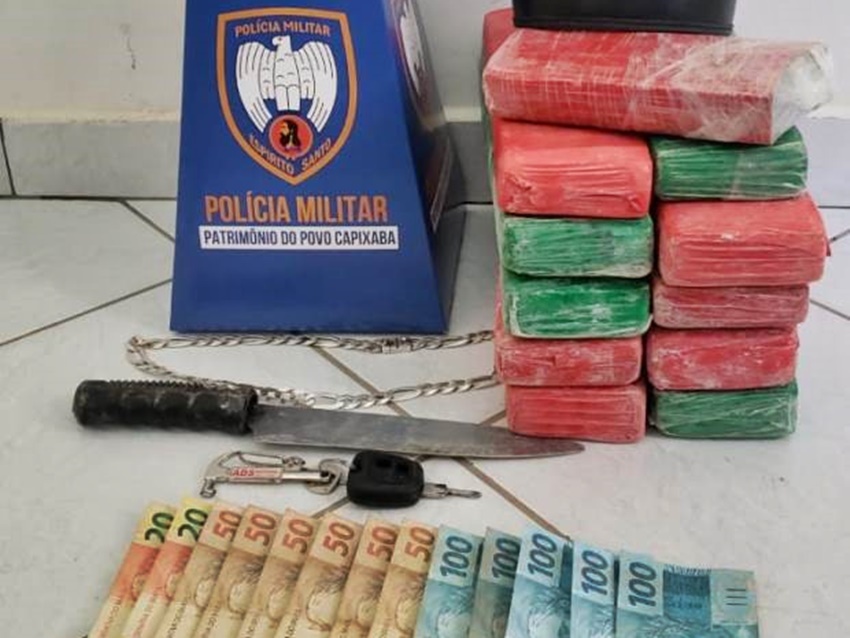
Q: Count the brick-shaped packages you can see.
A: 11